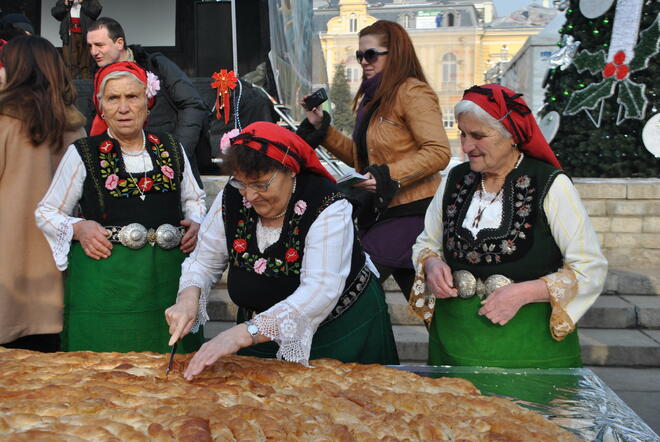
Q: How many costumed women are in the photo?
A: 3